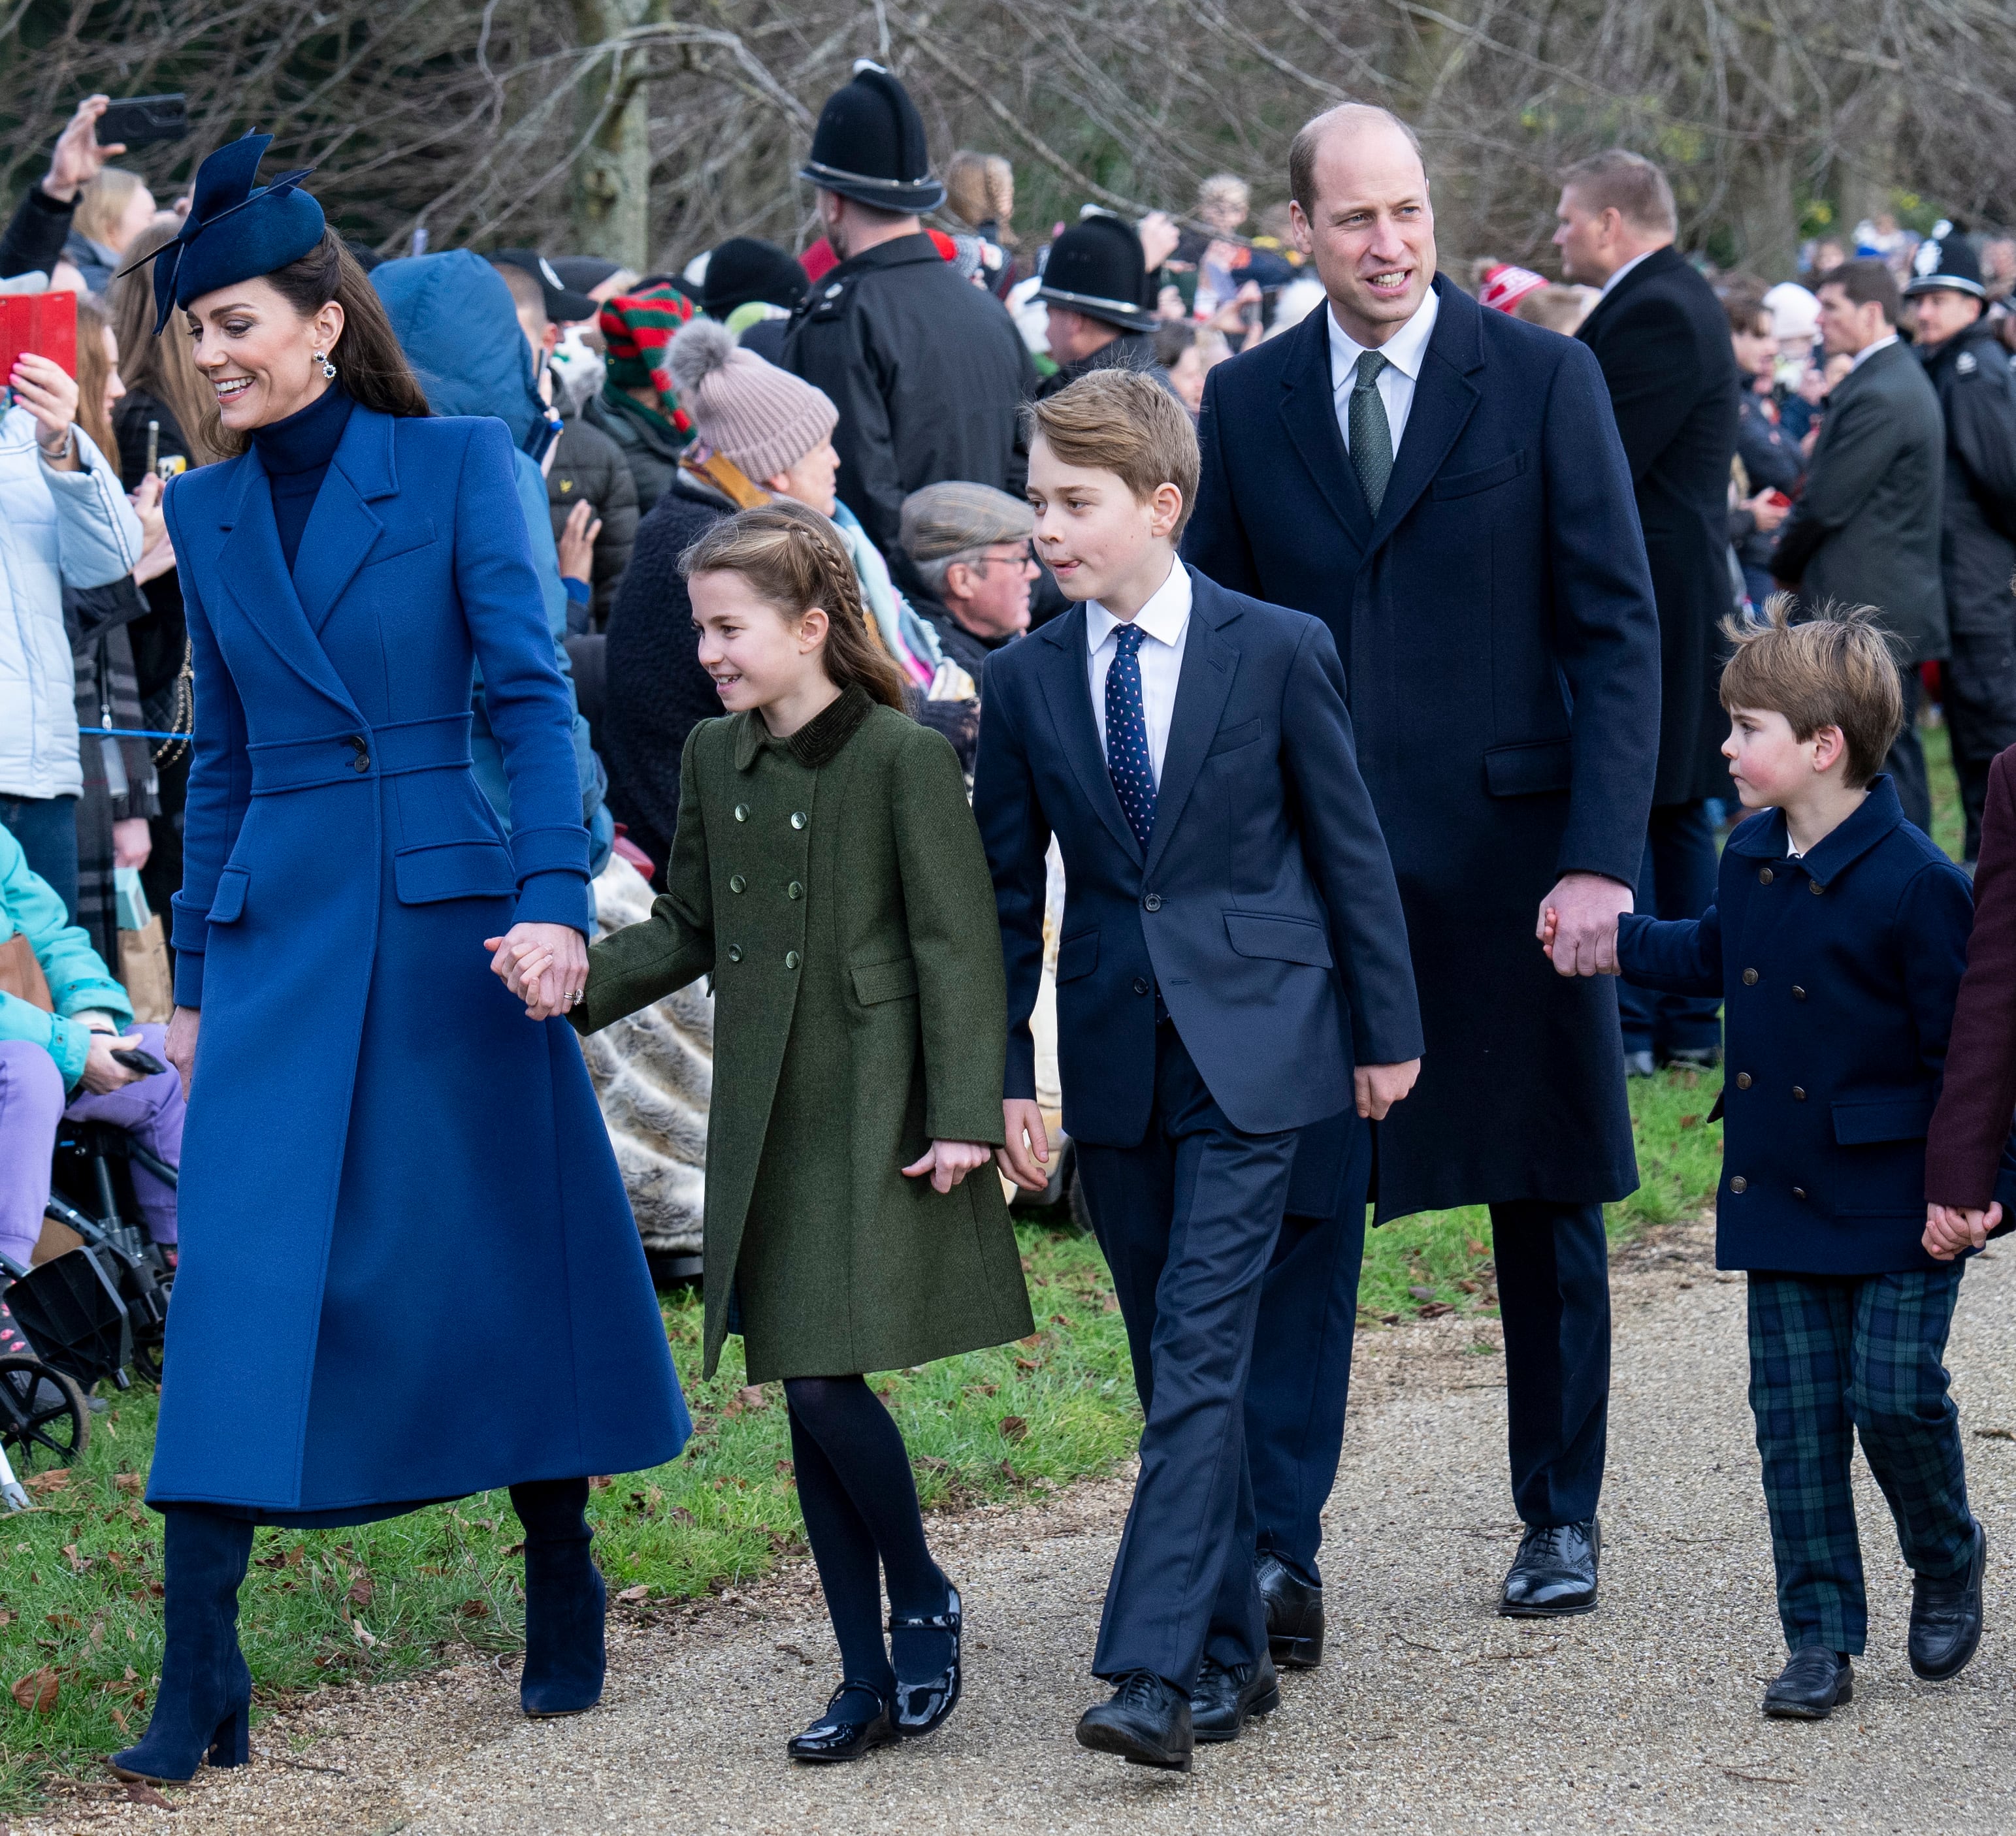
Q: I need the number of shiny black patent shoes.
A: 2